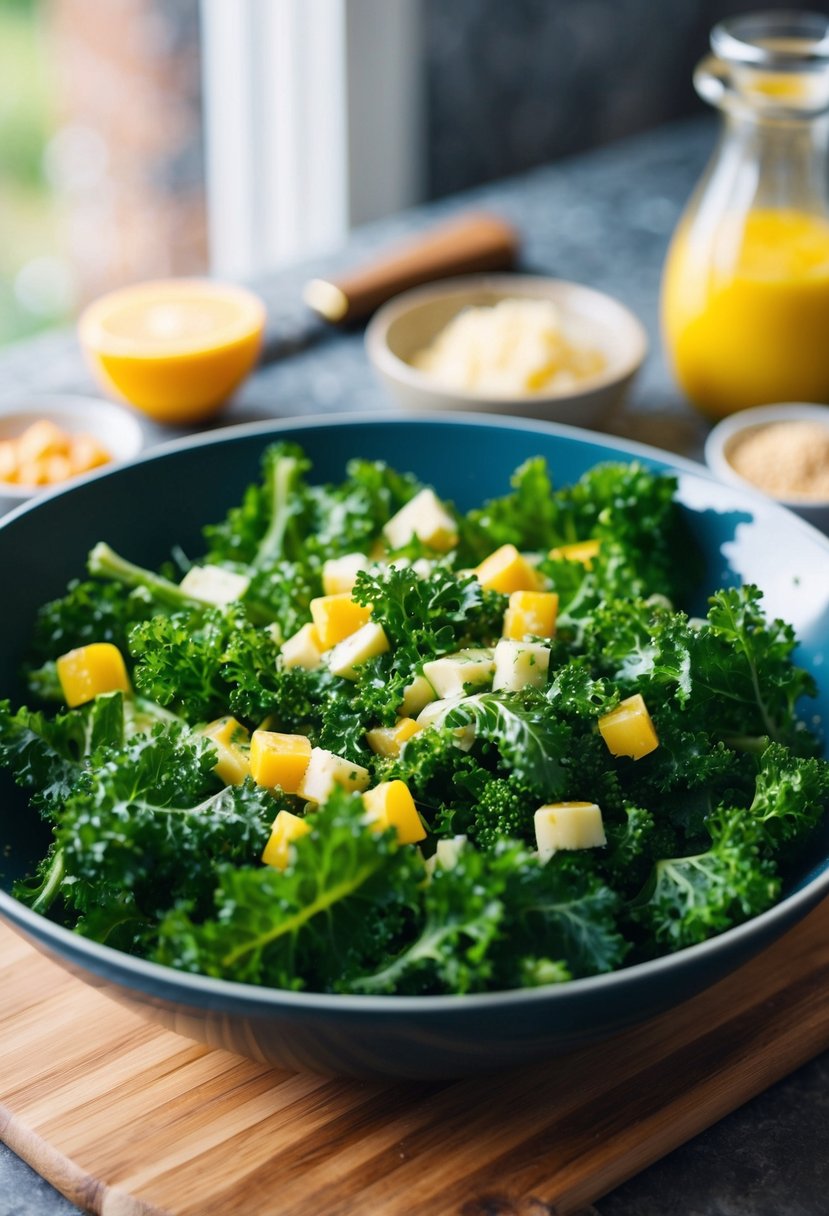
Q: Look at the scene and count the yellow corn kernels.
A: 0